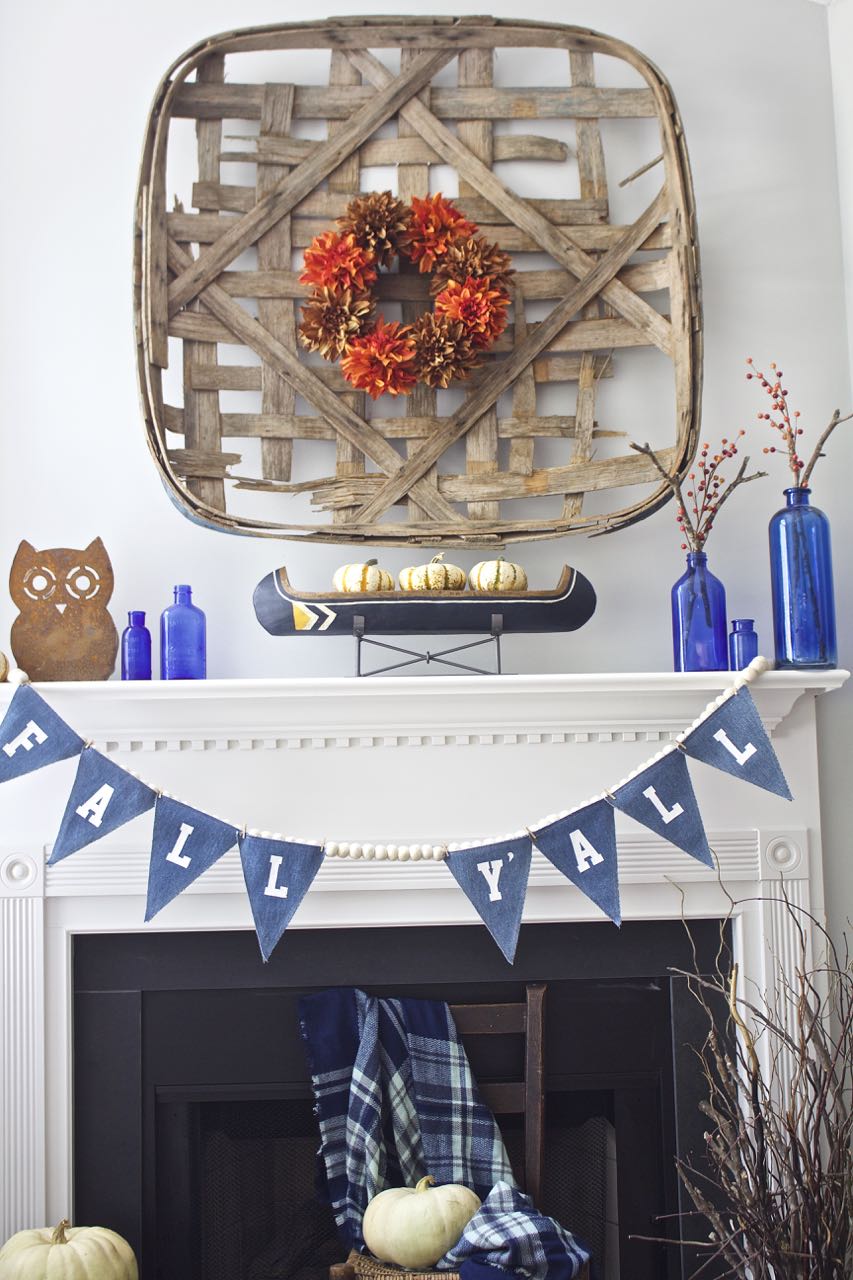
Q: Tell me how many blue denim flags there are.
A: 8